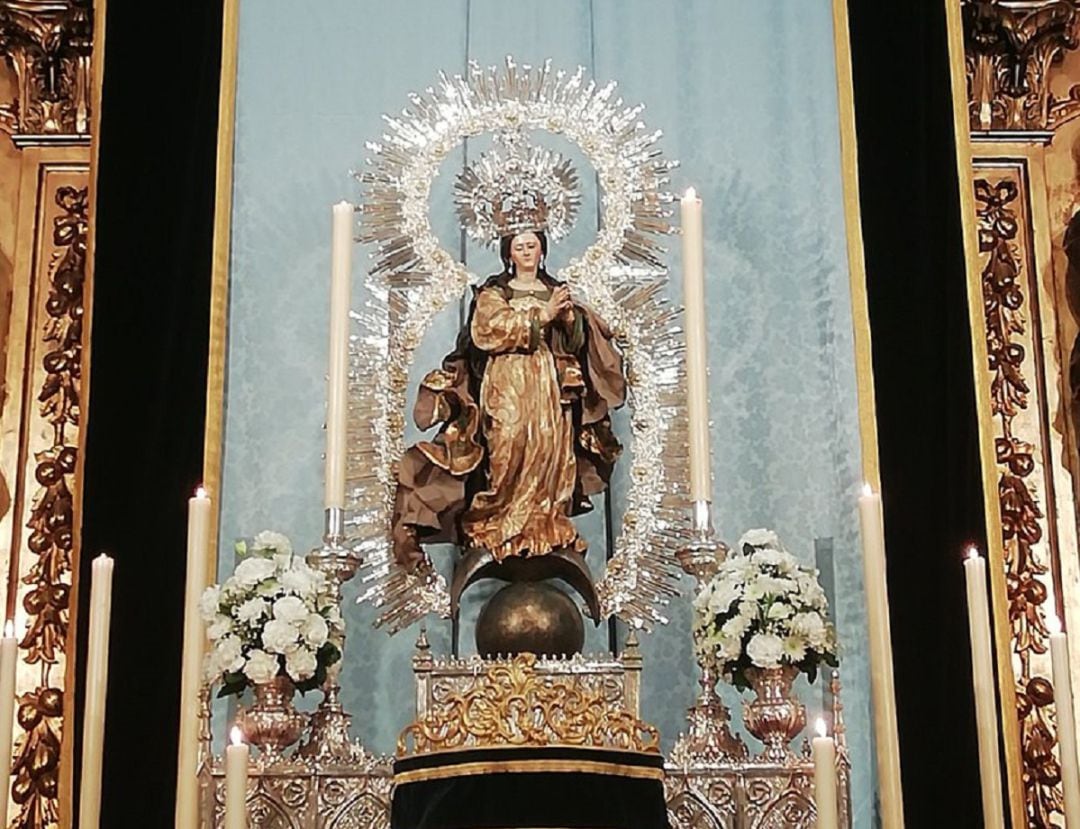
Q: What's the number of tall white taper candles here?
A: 10